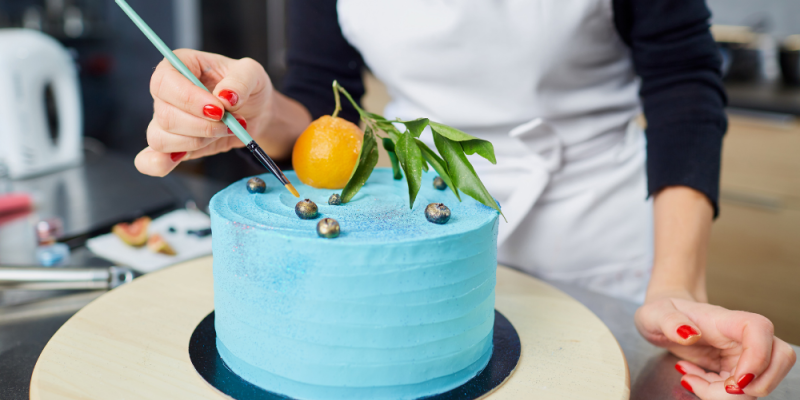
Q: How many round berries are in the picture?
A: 6